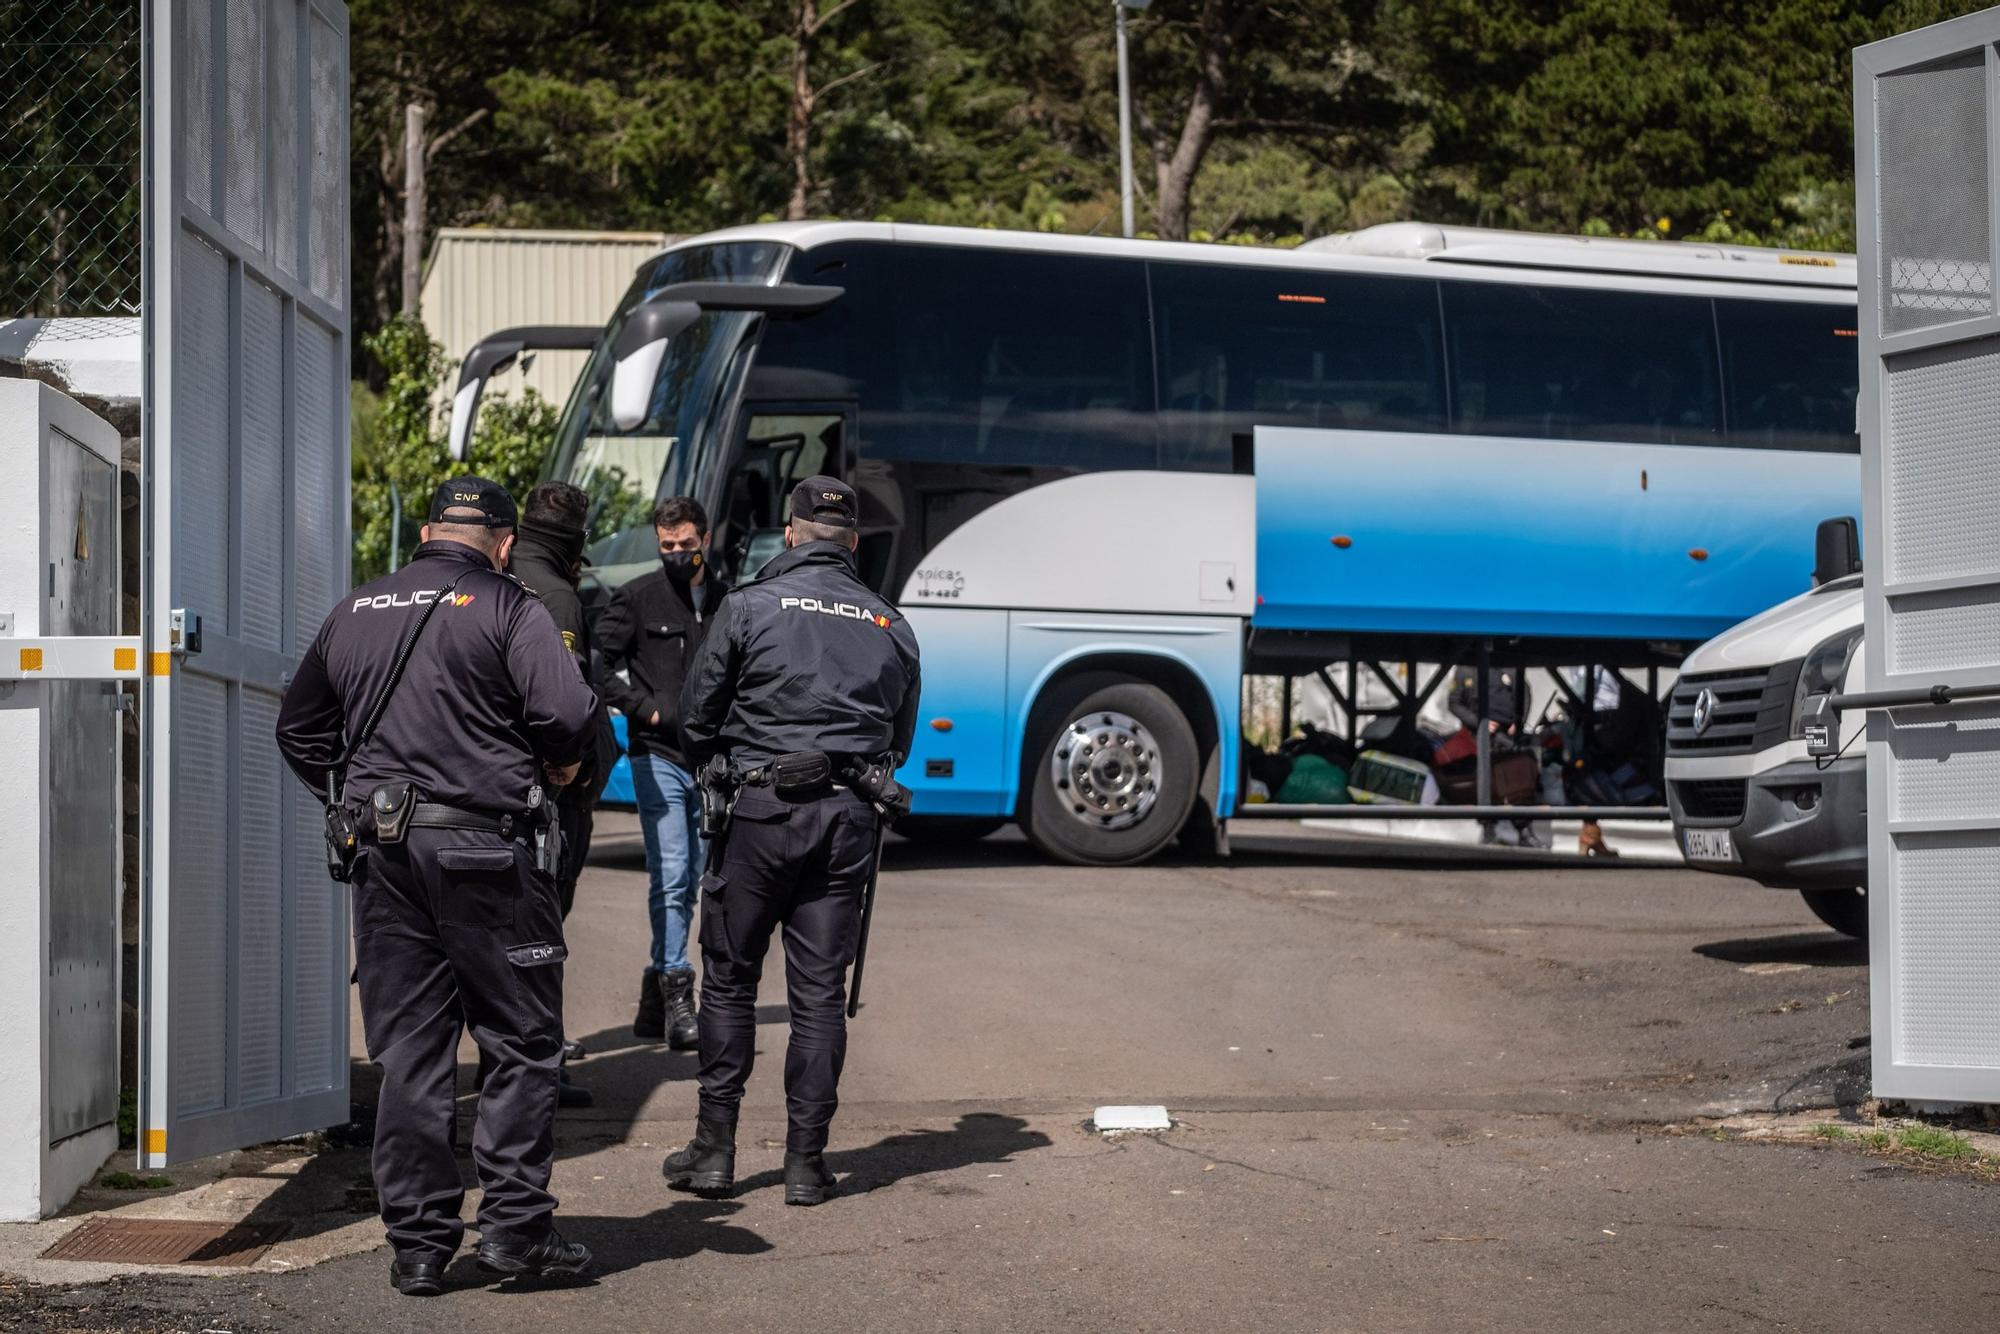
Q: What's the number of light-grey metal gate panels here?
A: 2